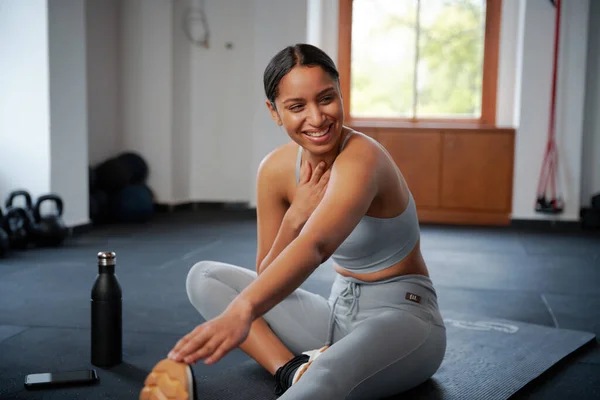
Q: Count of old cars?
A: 0